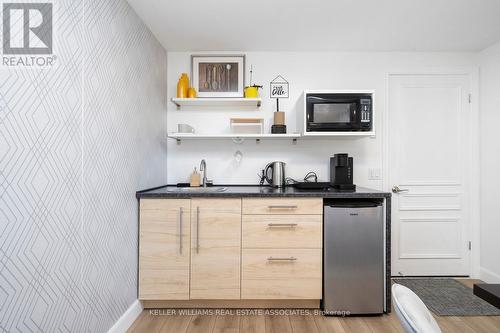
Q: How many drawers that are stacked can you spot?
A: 3